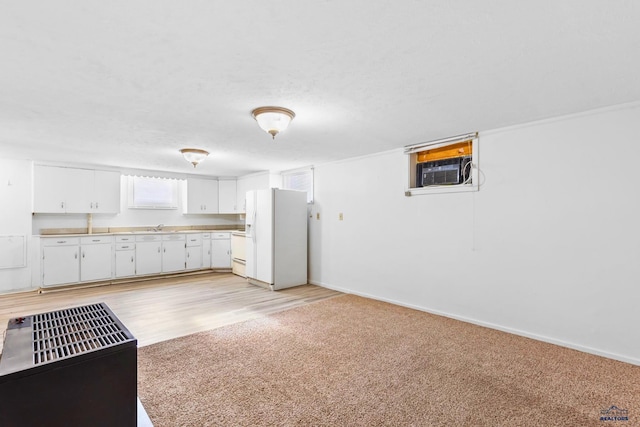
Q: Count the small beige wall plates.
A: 2